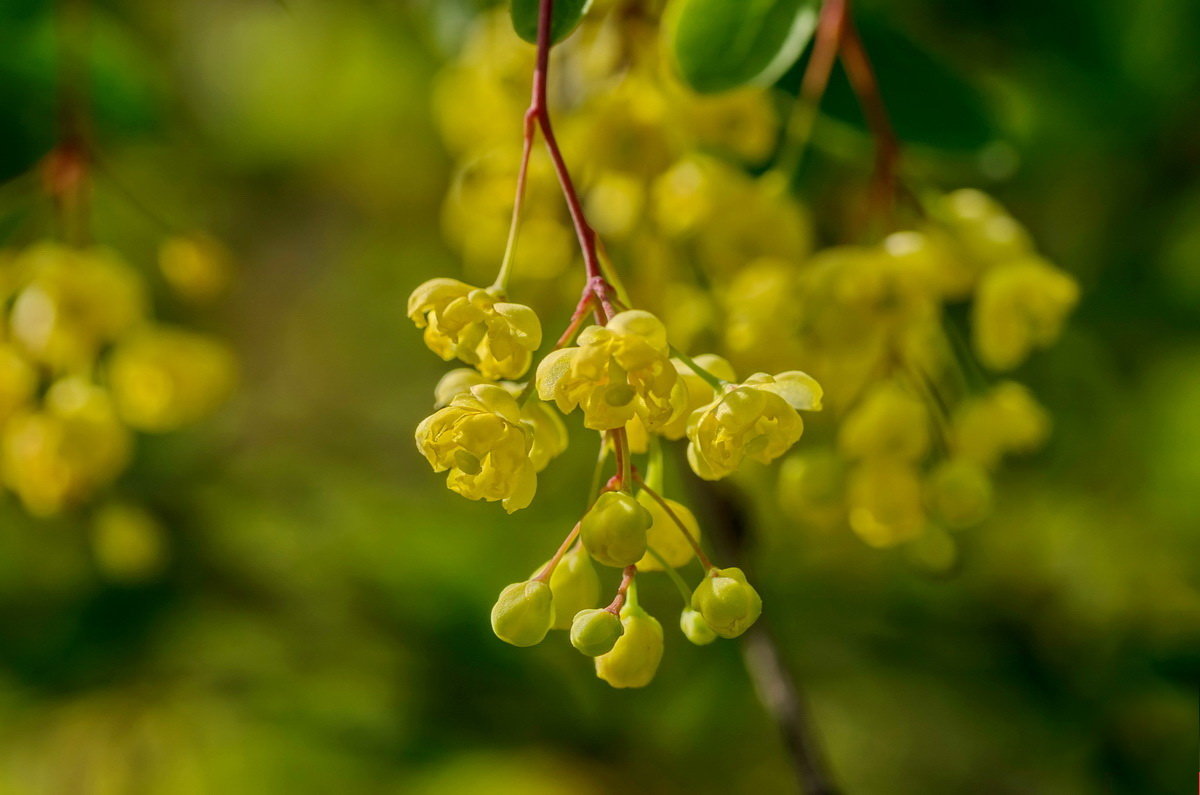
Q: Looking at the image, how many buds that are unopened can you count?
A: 8